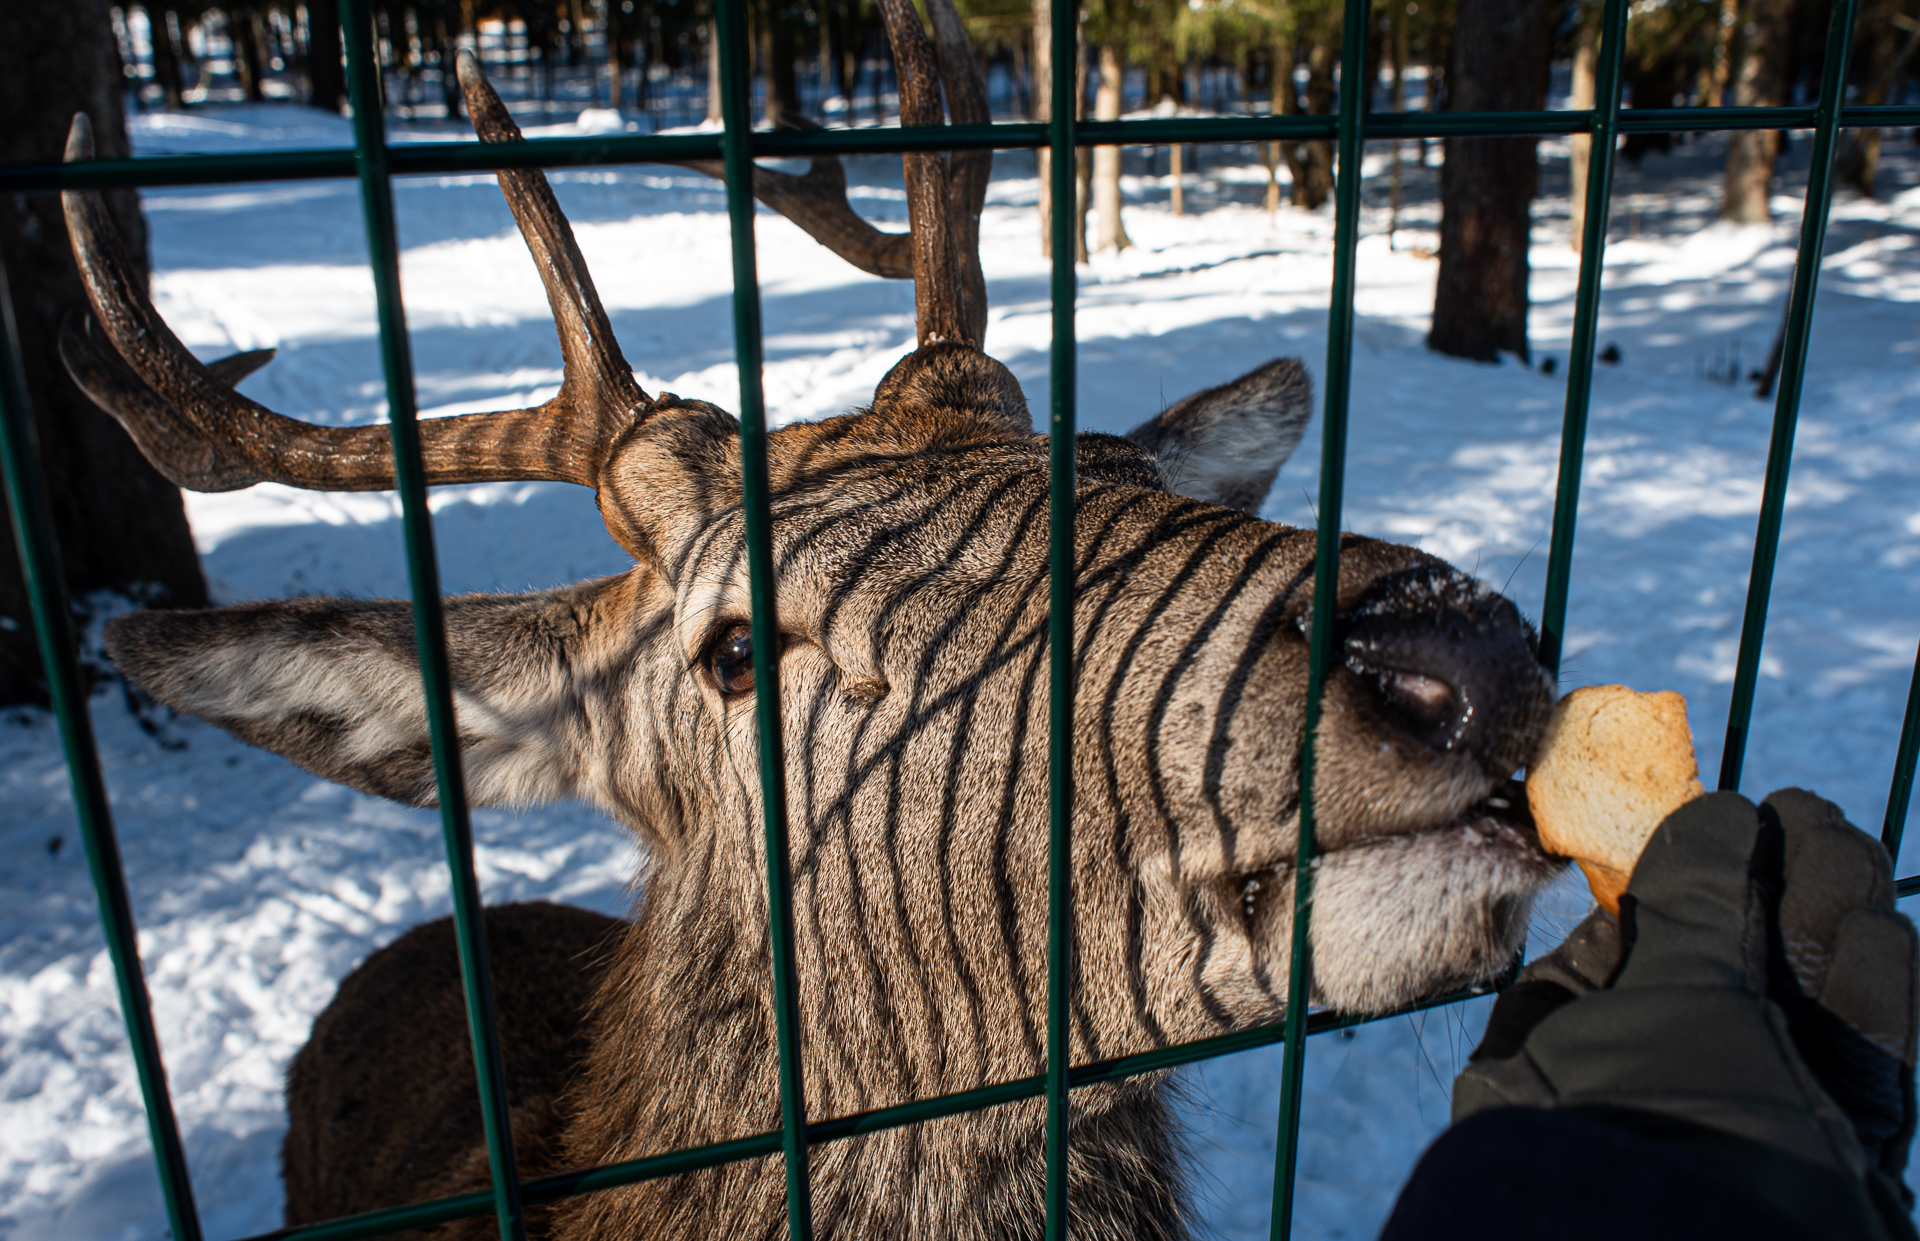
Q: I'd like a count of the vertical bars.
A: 8